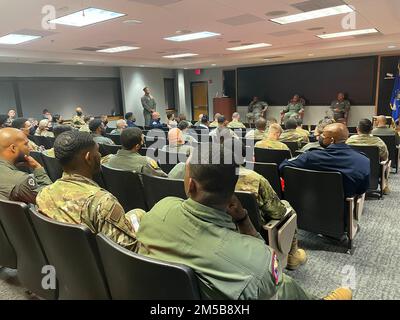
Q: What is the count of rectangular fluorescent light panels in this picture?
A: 8